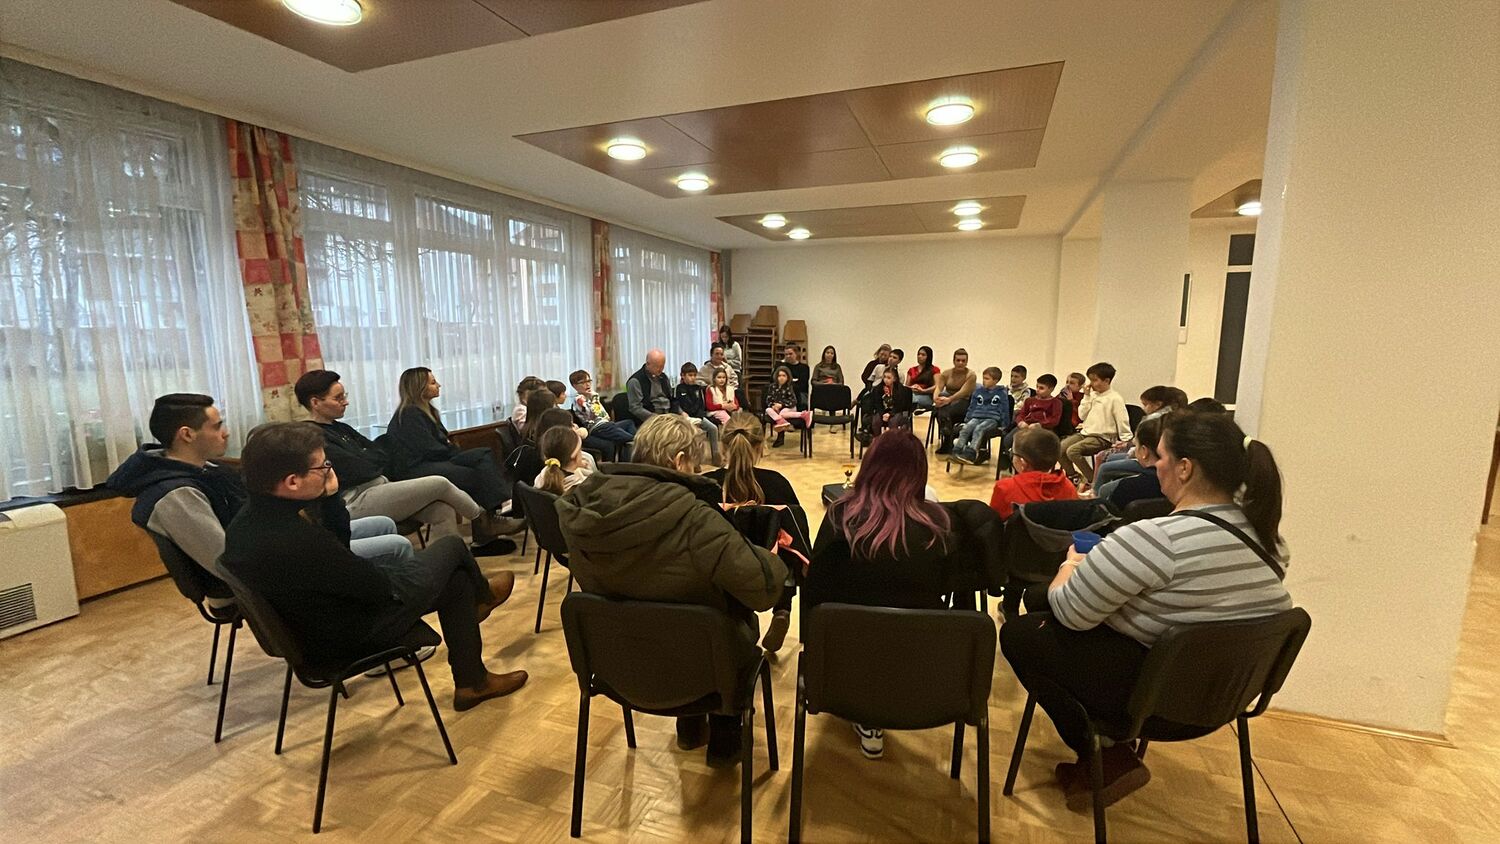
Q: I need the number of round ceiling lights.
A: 10